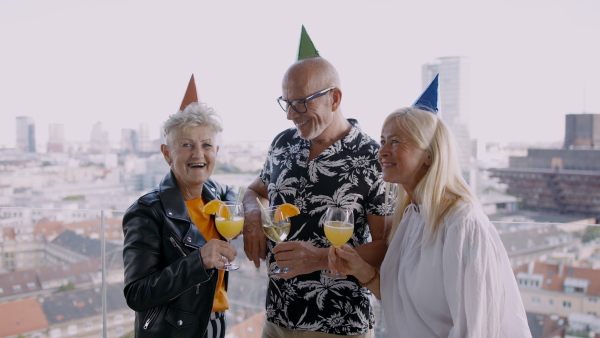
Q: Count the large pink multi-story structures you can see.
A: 0